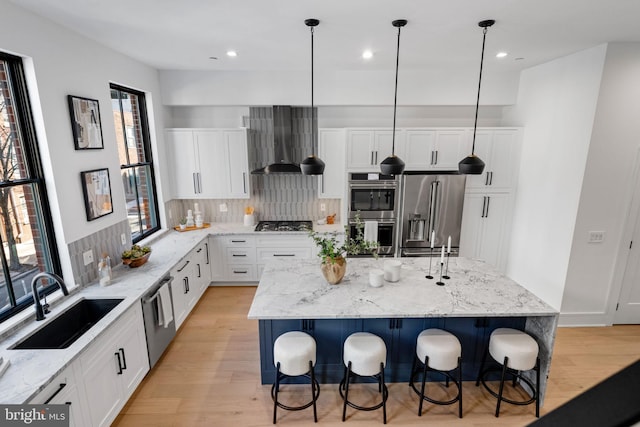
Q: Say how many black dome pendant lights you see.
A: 3